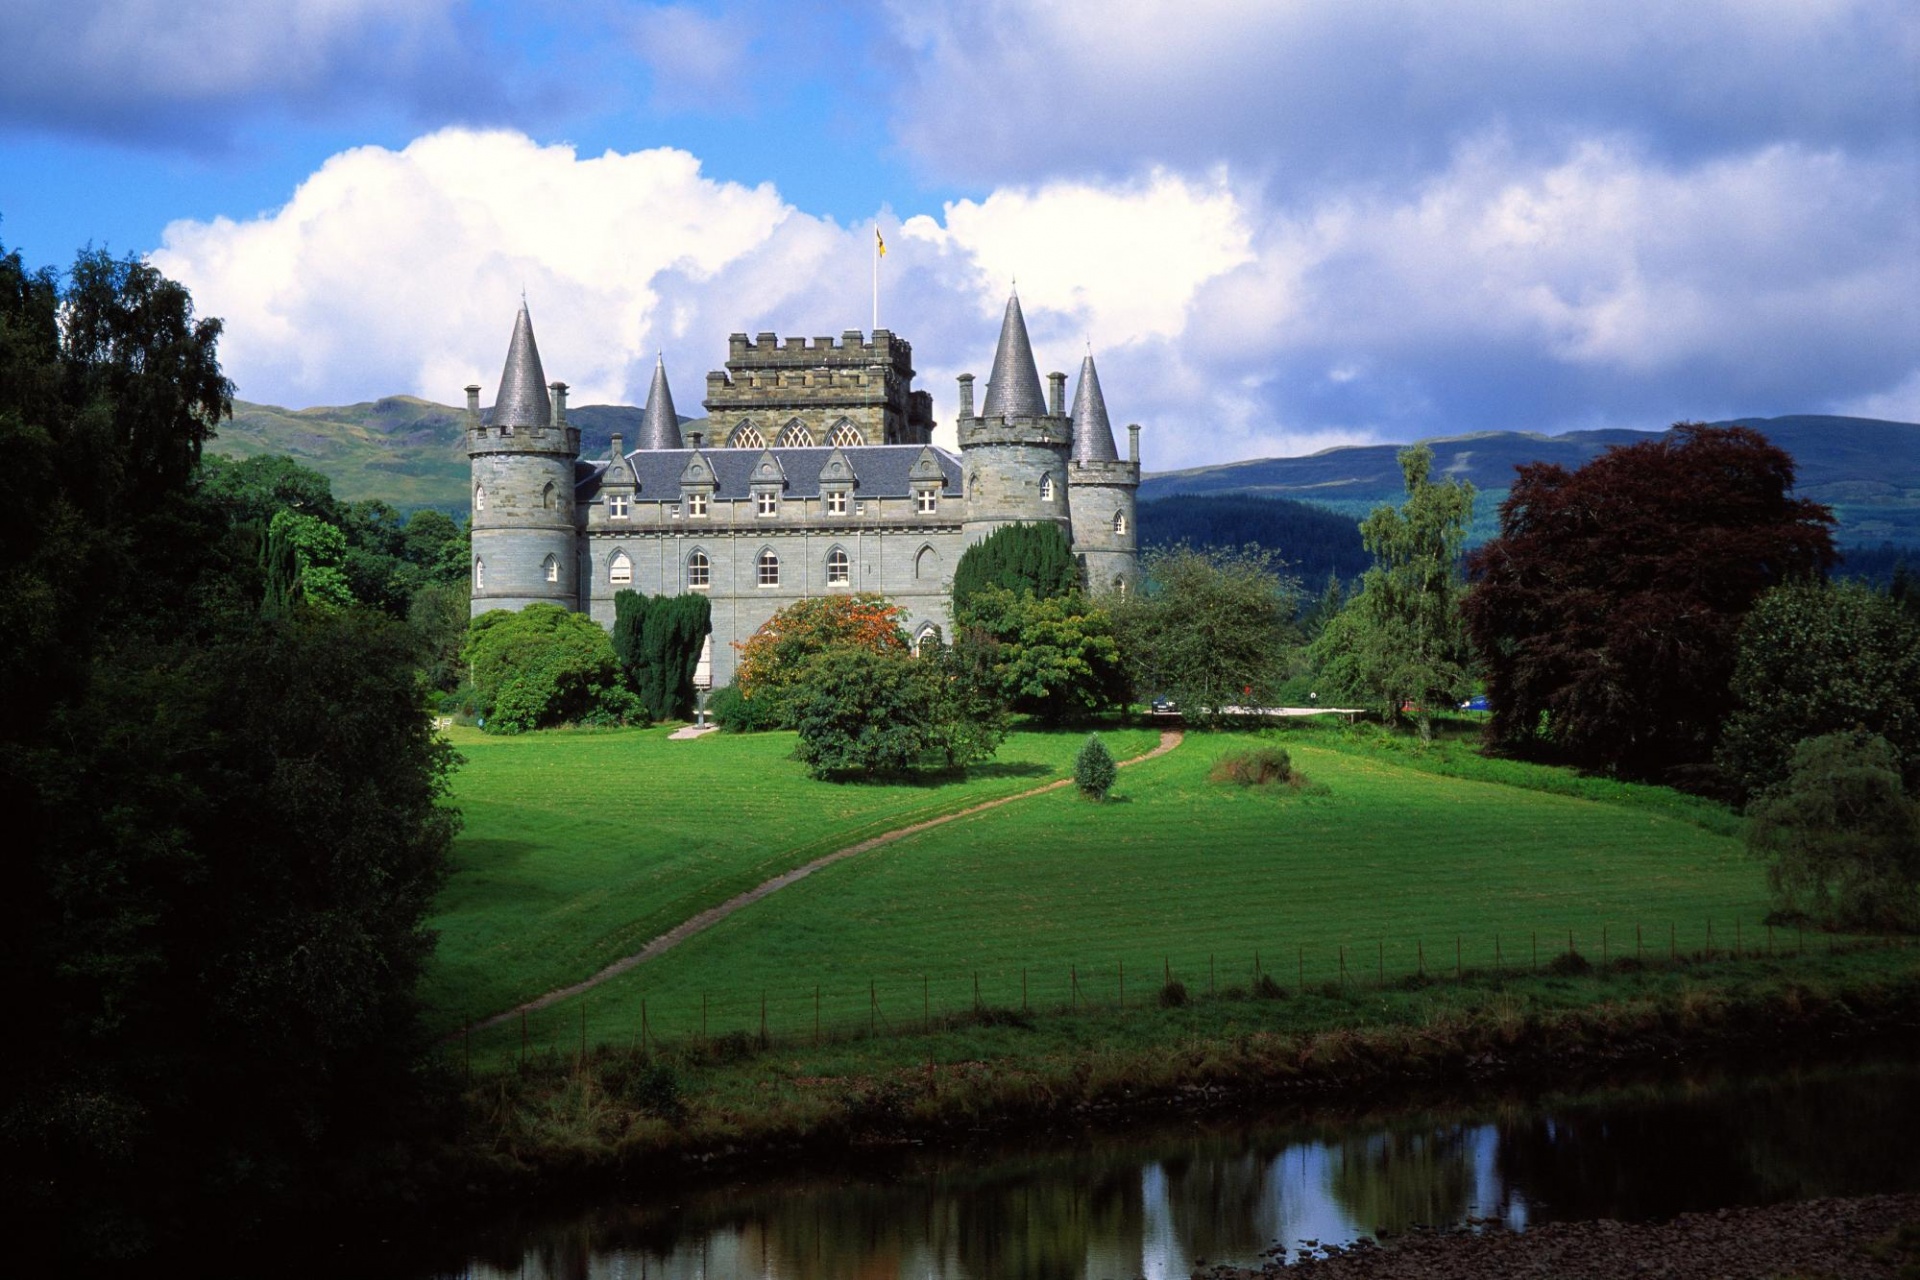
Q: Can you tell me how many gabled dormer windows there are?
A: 5